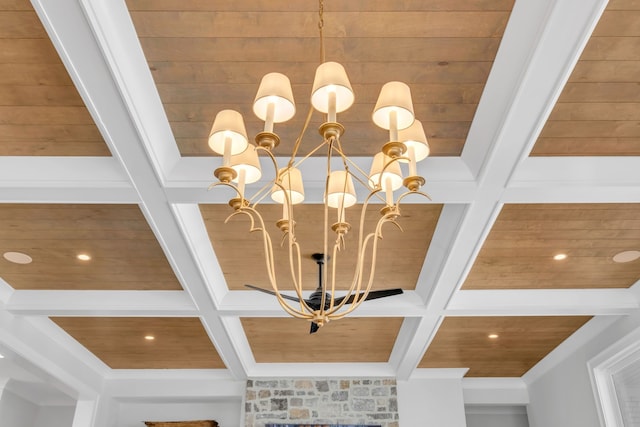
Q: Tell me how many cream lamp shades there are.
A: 9